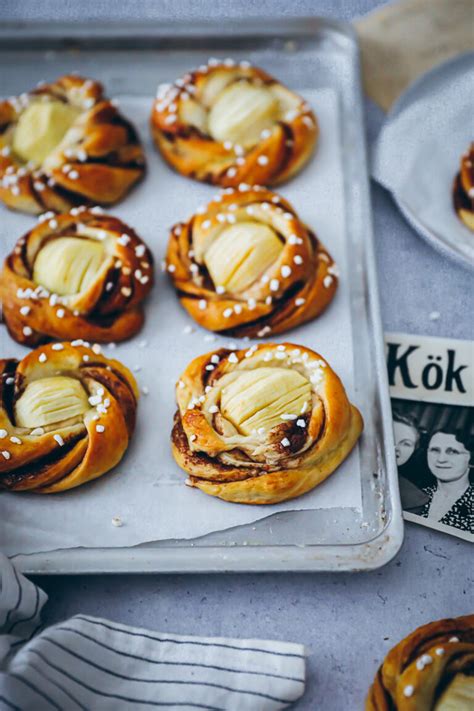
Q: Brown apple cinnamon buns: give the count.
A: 8